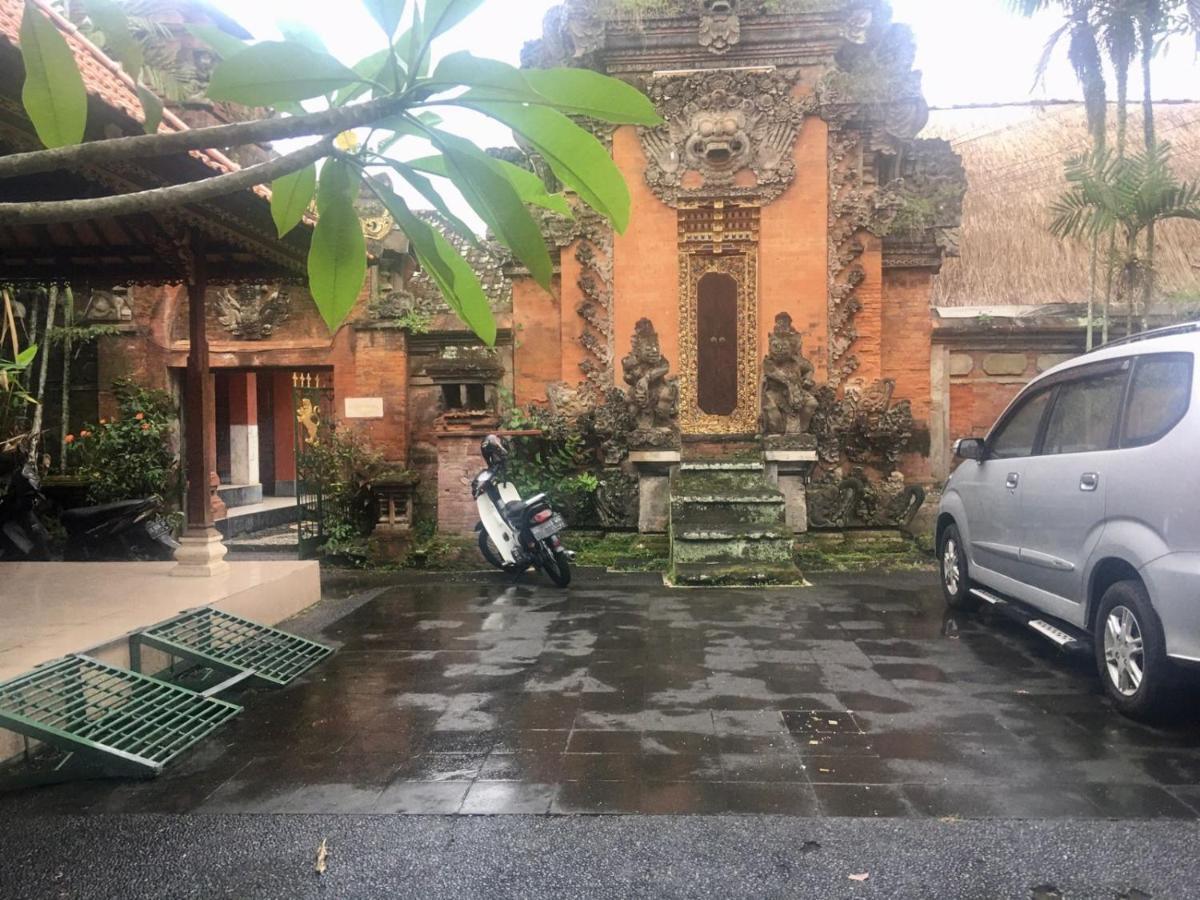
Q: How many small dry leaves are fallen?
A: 2